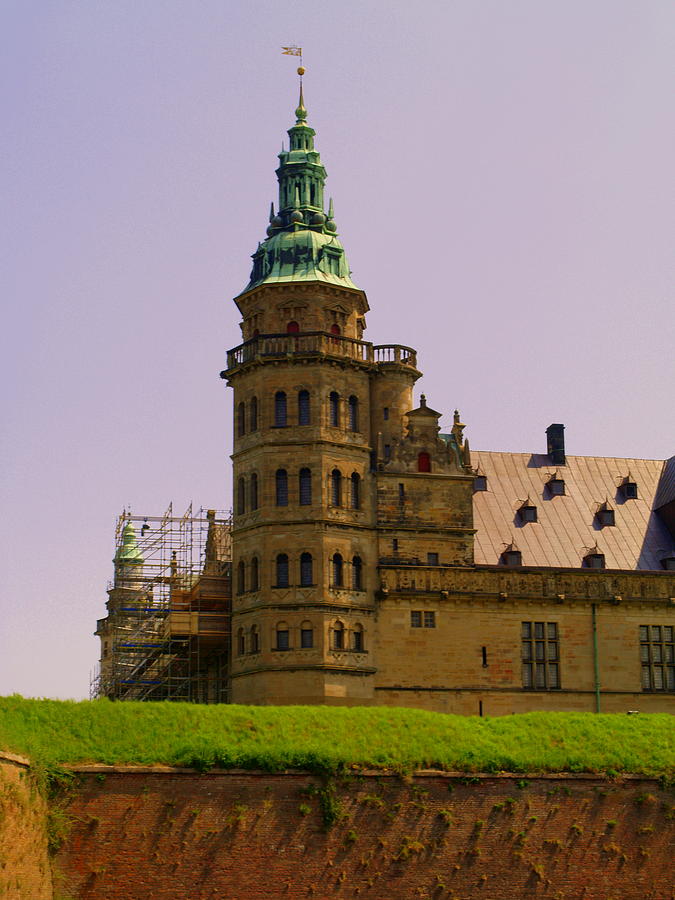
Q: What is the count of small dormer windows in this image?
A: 8